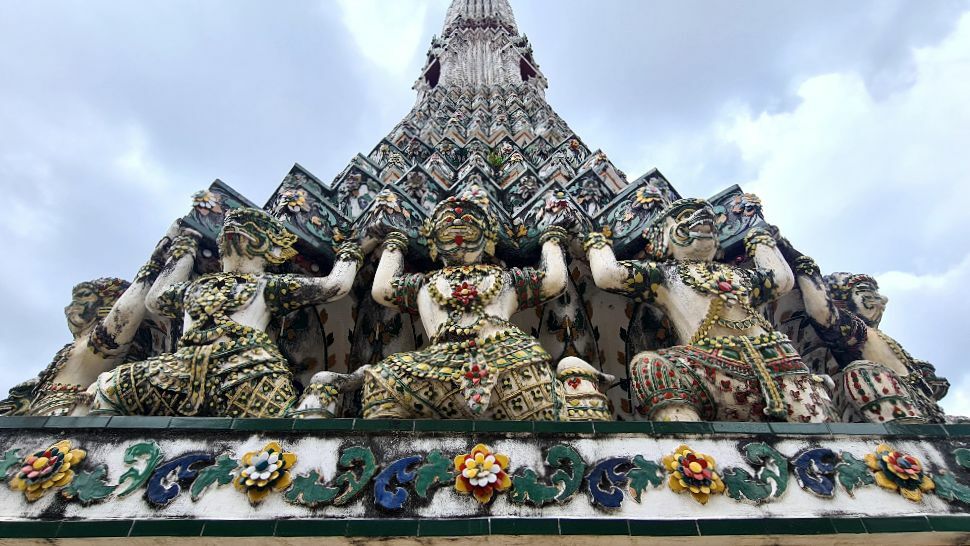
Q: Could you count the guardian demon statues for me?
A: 5